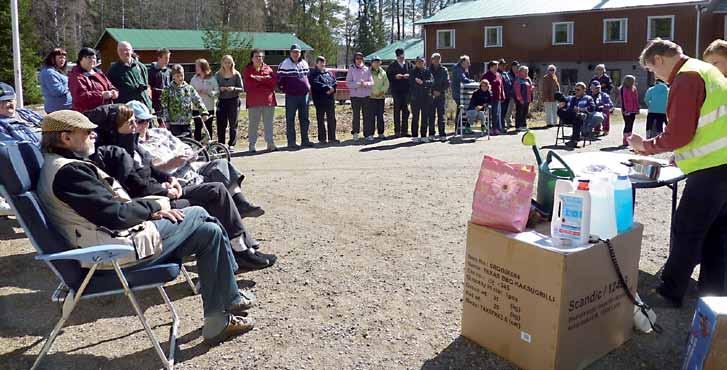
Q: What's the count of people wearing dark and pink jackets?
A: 2